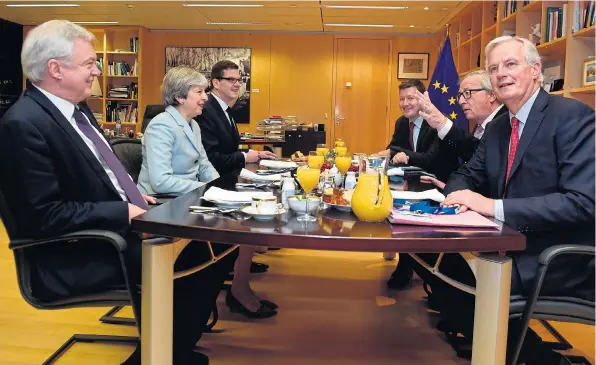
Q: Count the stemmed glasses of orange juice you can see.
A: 6